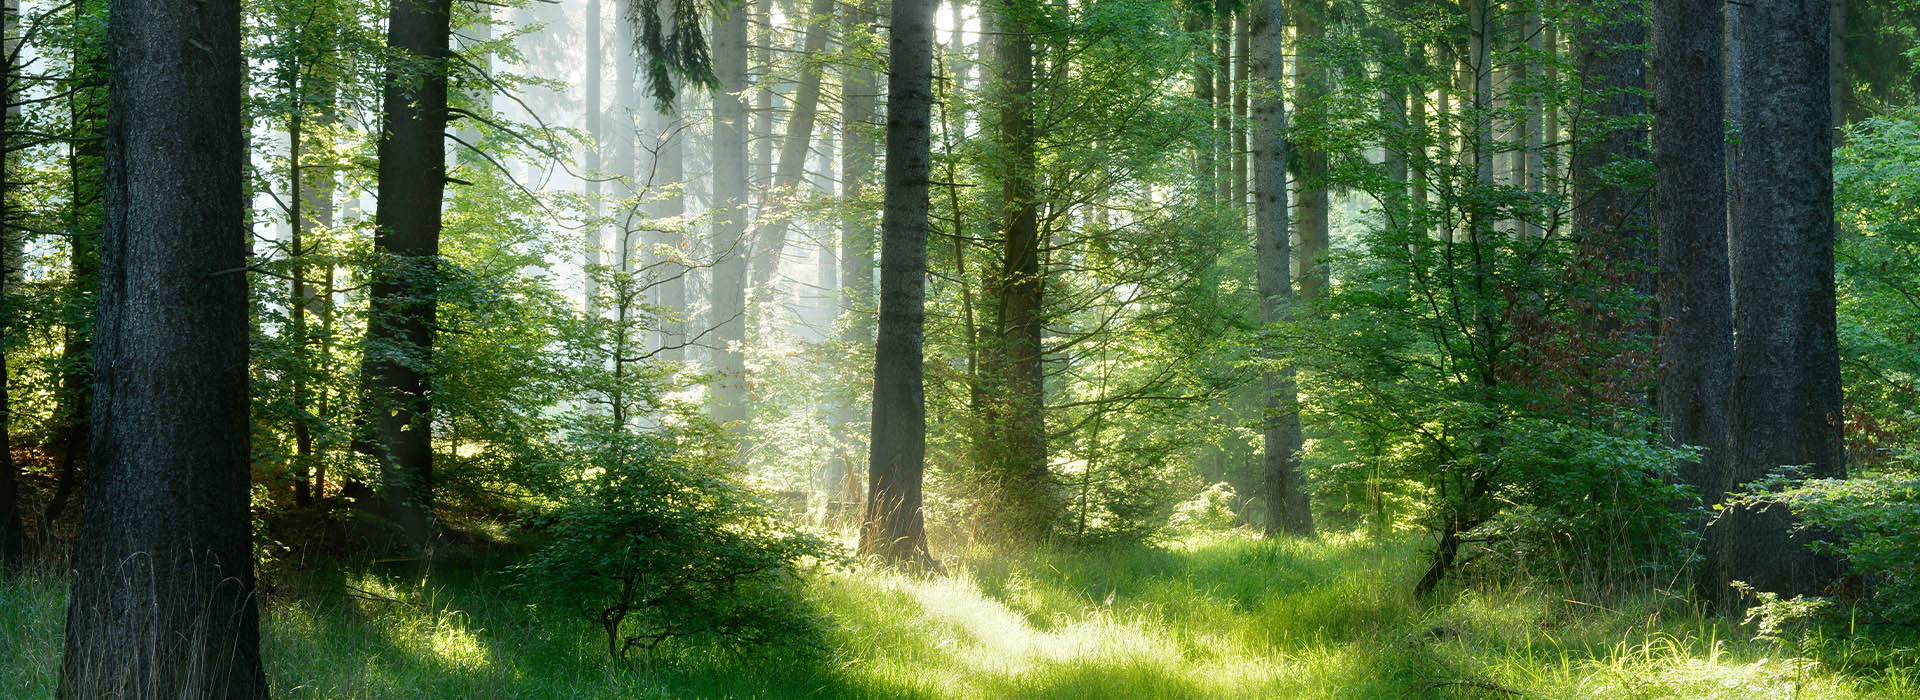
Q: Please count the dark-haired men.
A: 0